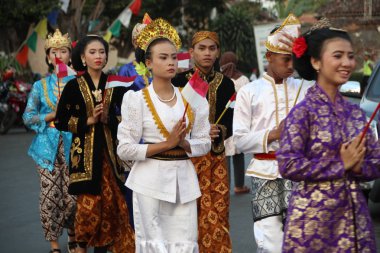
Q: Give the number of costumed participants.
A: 7